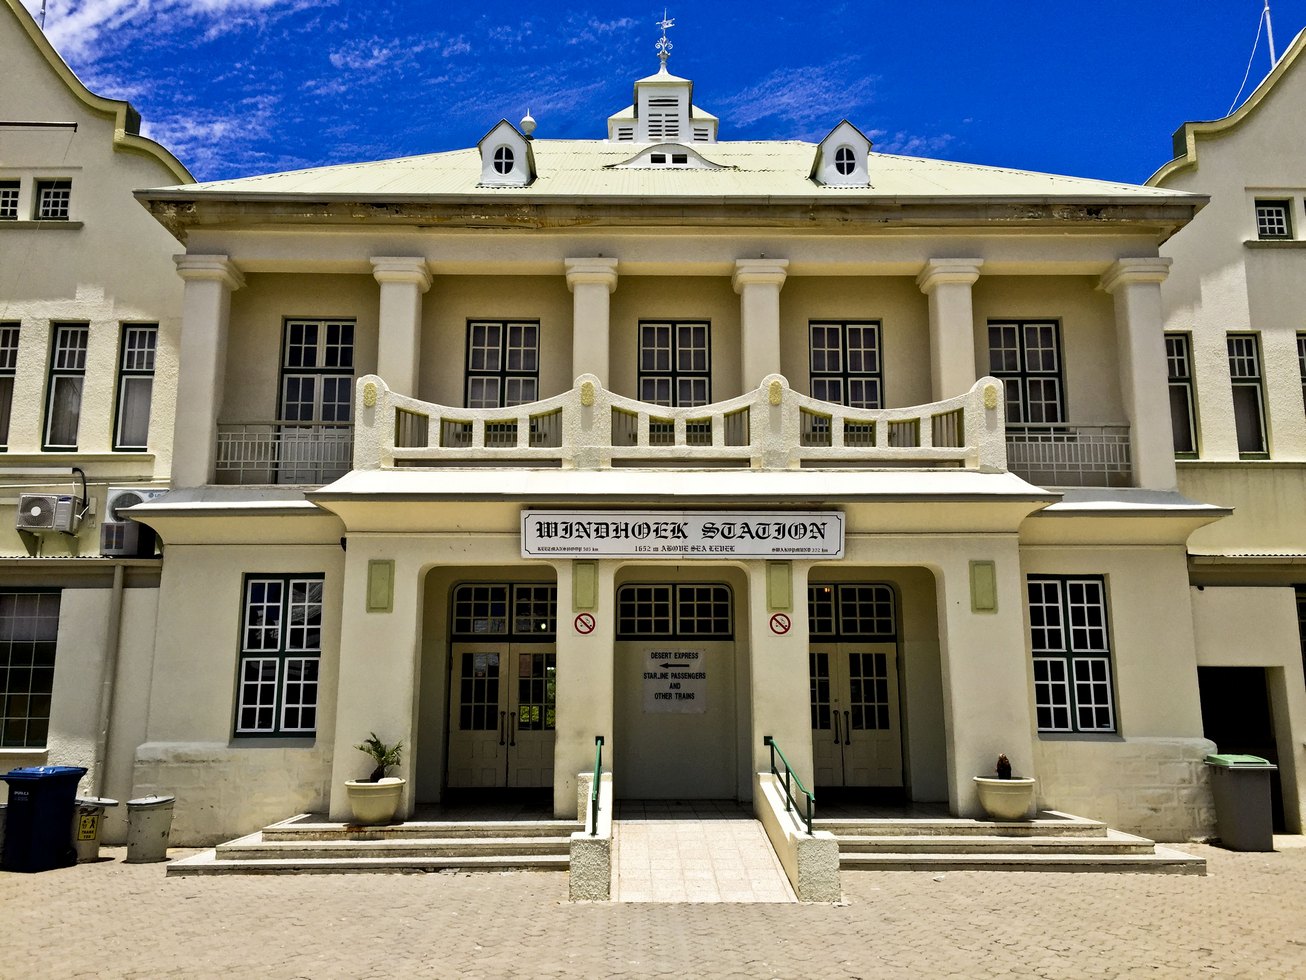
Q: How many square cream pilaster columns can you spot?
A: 6